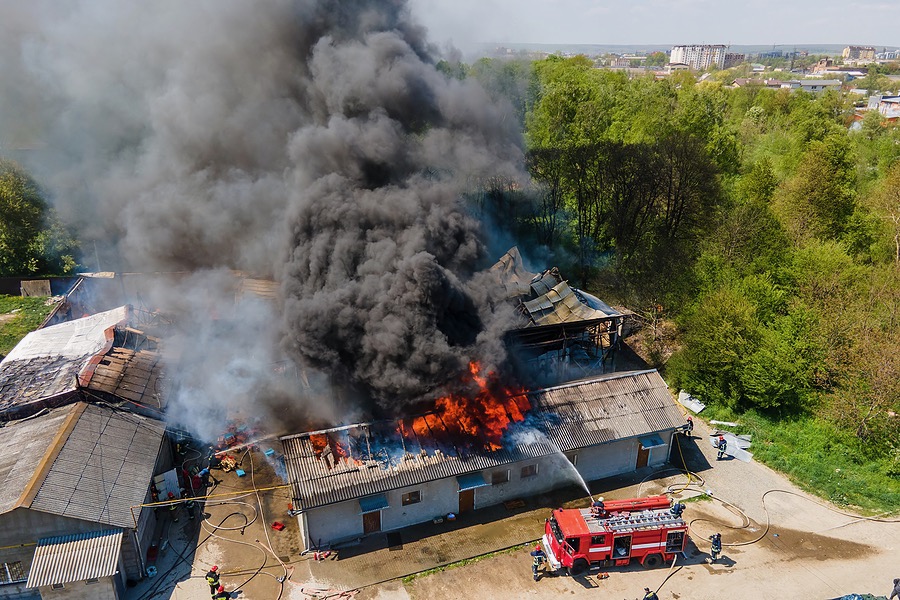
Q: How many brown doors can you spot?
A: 3